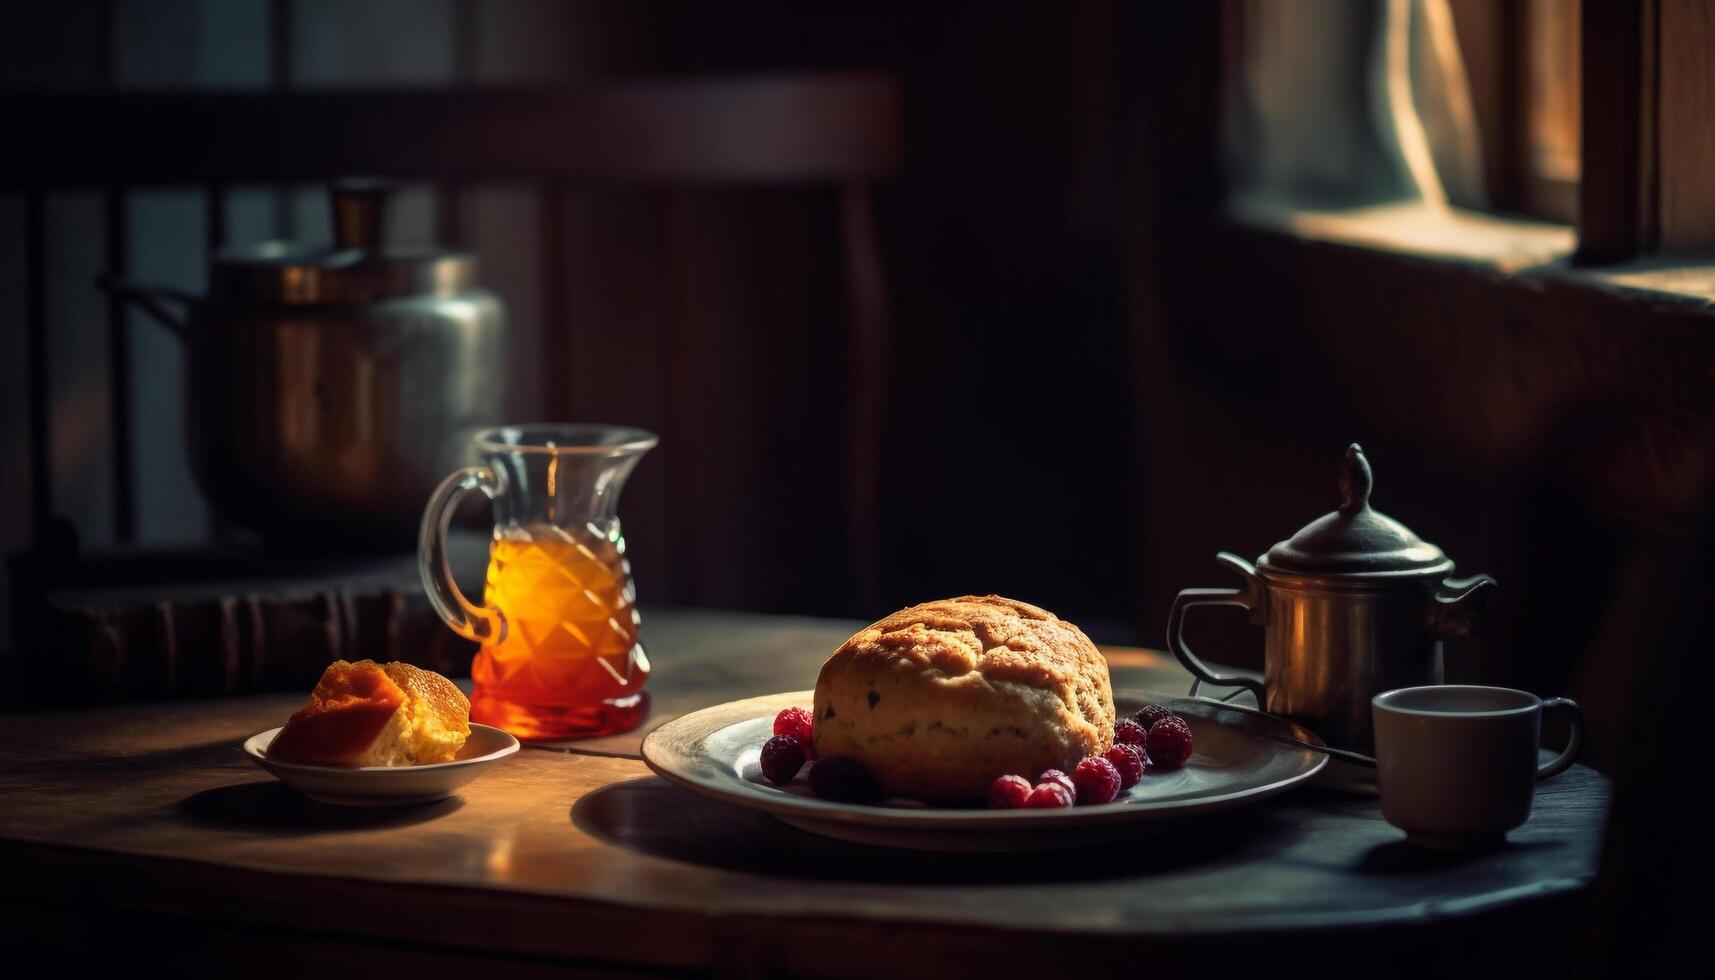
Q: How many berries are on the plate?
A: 11